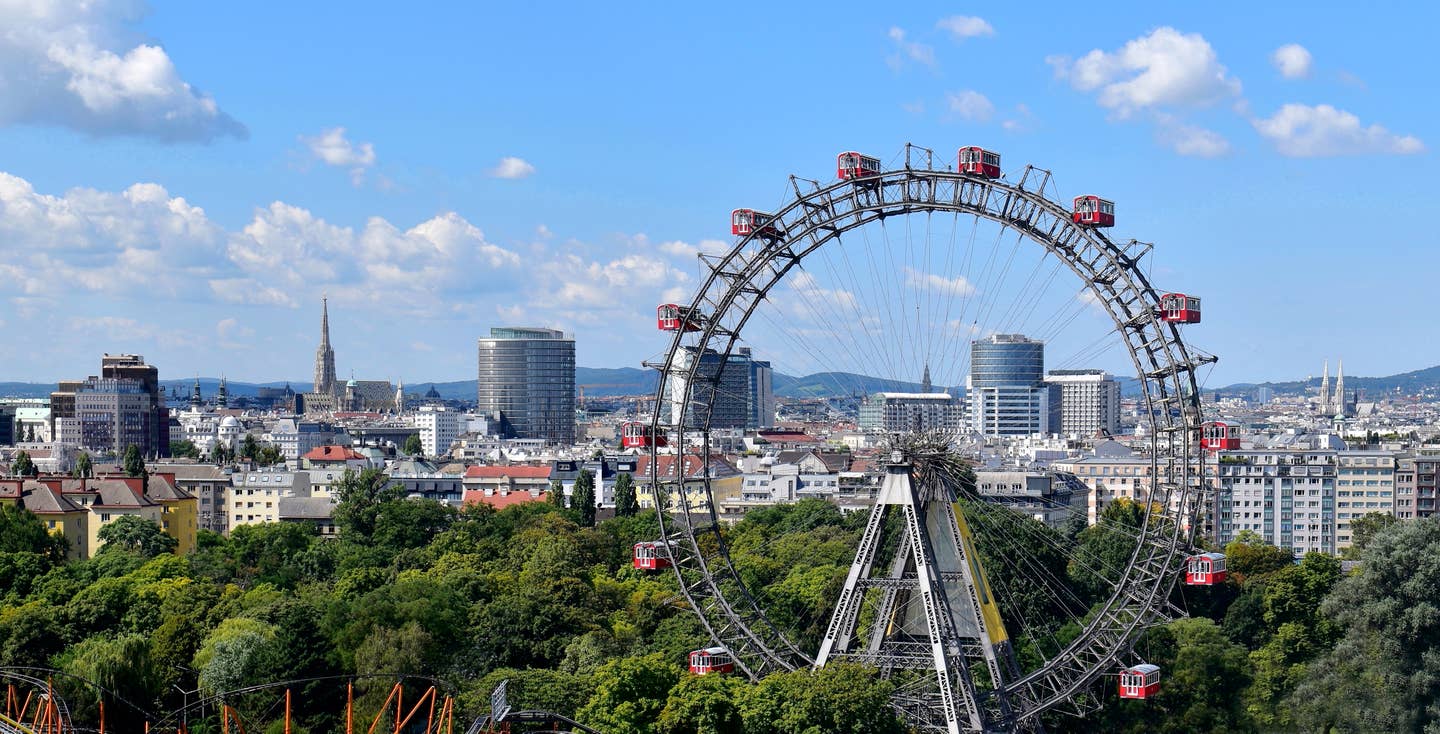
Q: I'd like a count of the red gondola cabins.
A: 12